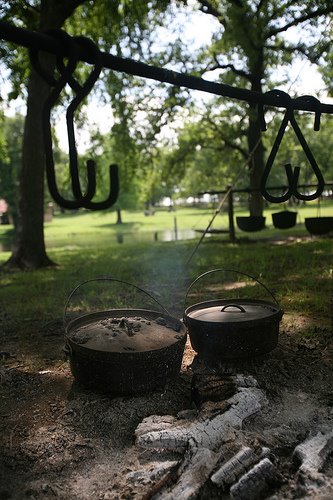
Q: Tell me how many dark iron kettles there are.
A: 5